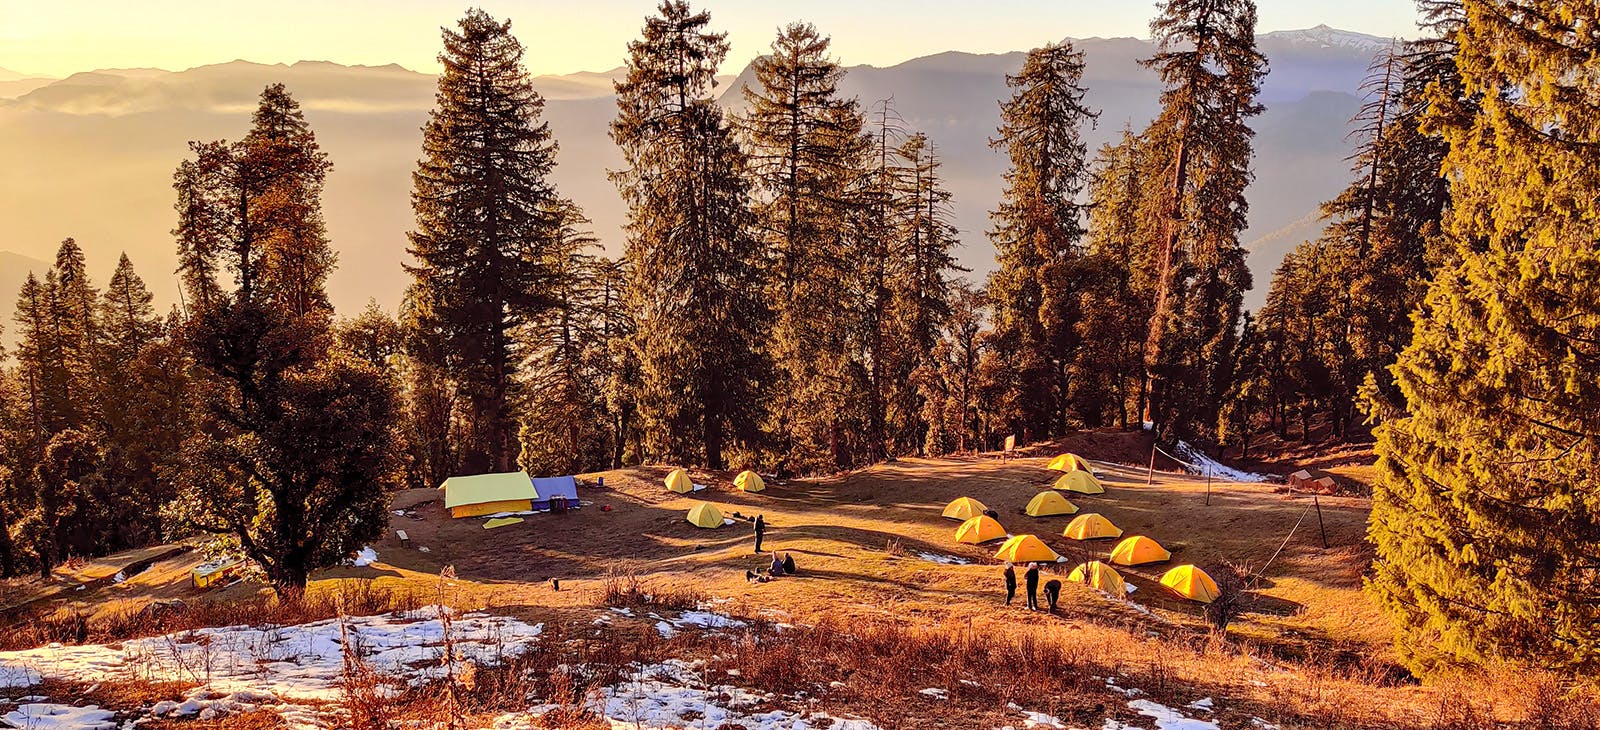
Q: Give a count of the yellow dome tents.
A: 13